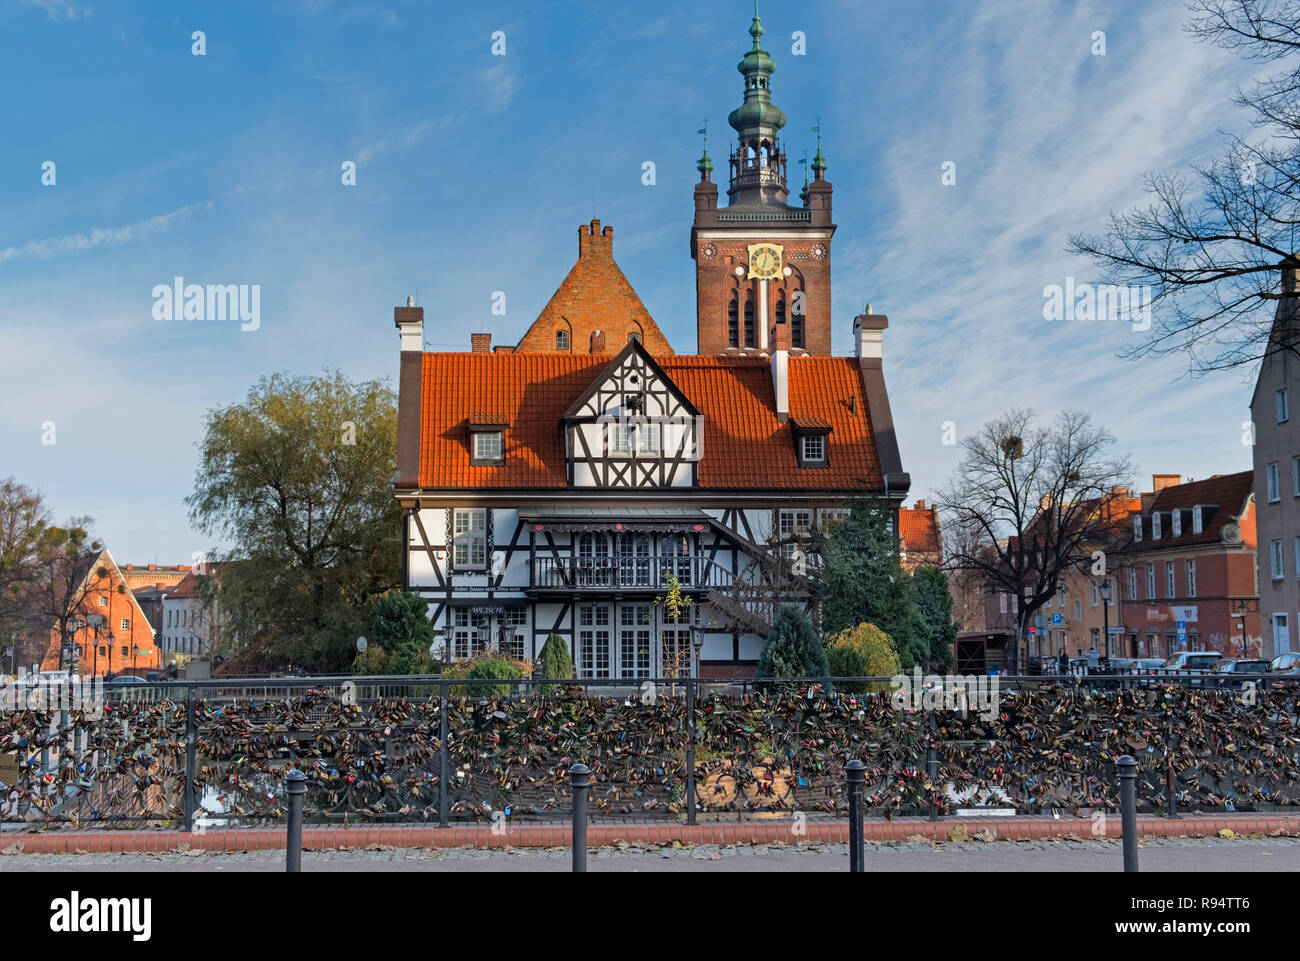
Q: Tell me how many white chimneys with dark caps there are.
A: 2